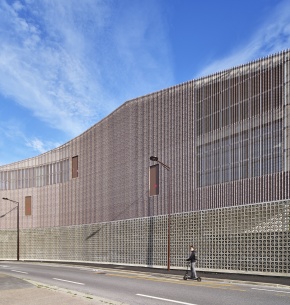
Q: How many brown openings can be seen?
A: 3